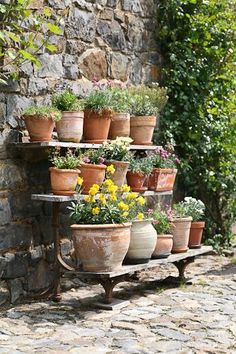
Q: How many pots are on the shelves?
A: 15